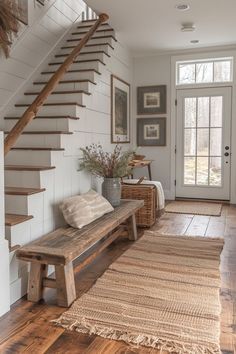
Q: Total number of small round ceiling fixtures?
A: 3